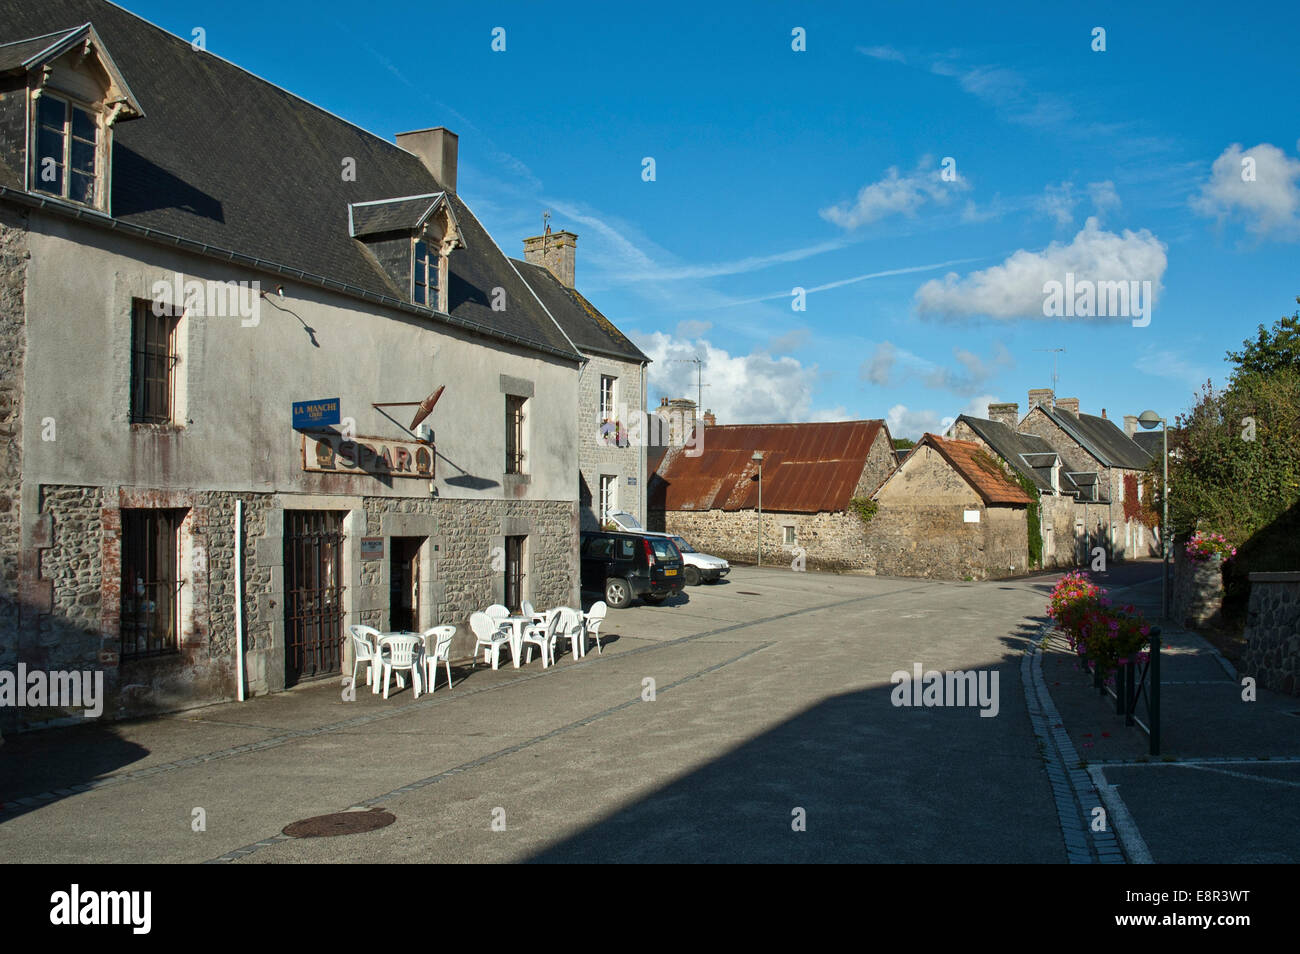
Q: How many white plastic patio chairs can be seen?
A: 9